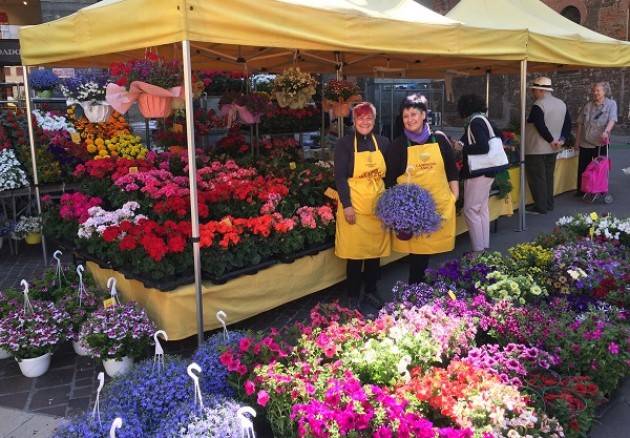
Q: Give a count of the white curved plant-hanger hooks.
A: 10